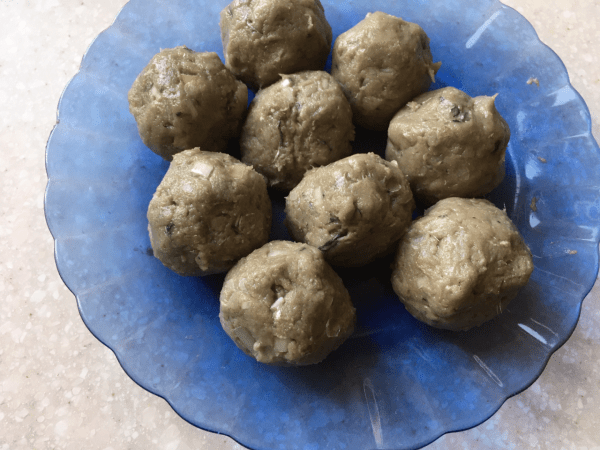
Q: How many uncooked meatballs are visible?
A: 9